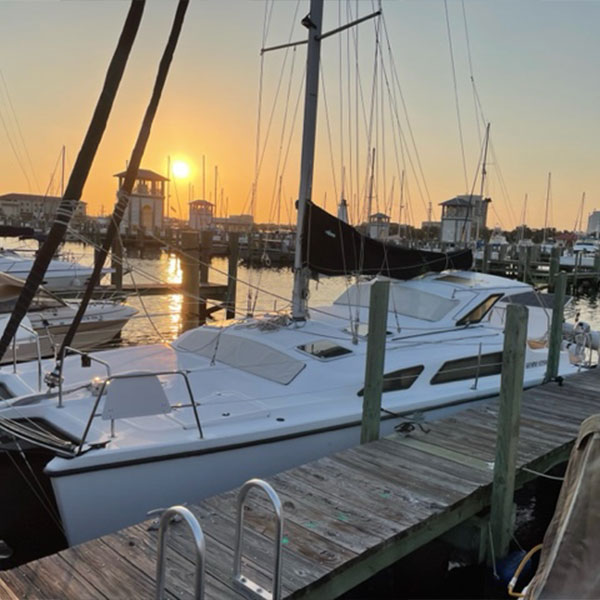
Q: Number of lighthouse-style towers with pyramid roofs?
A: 4